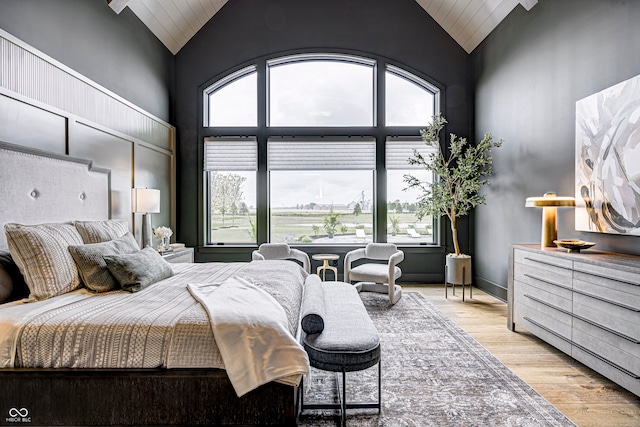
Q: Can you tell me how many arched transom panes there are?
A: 3